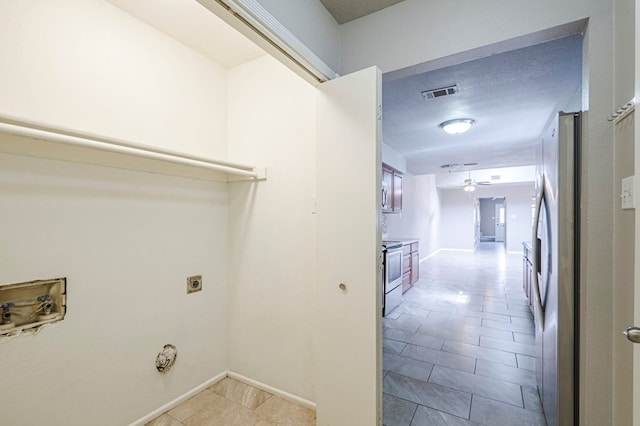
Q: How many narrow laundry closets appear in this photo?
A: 1